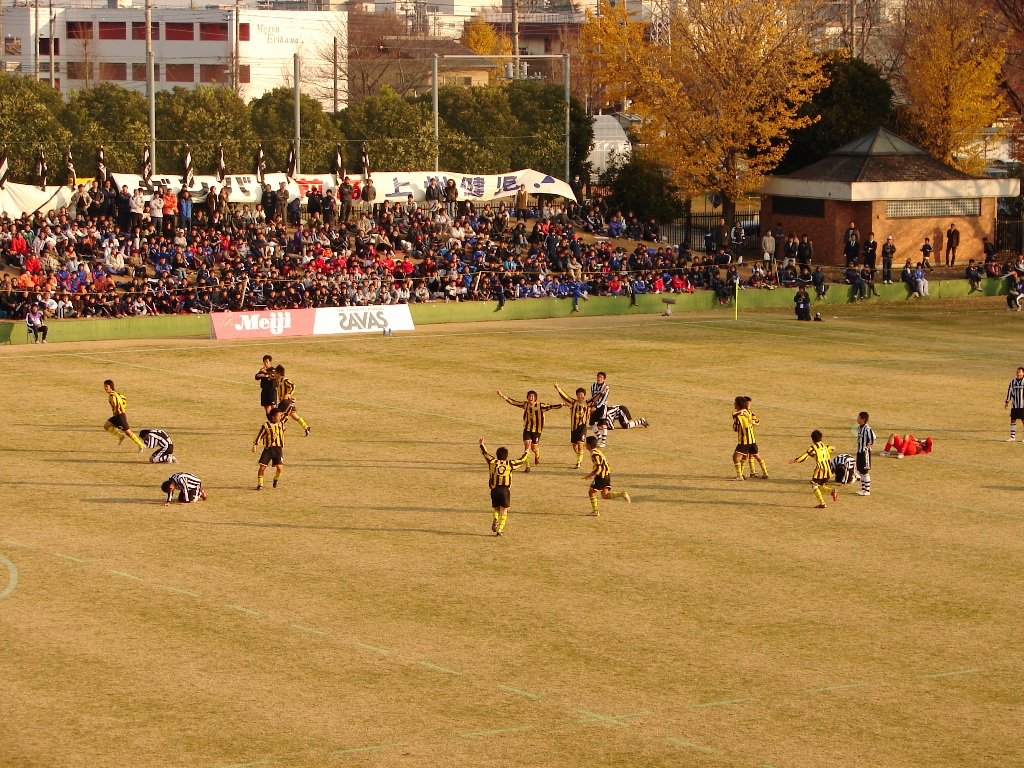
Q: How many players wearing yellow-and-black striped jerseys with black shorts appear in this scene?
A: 10